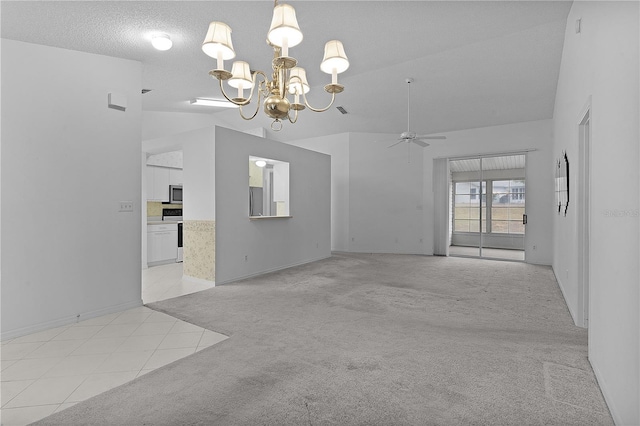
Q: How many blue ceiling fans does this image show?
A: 0